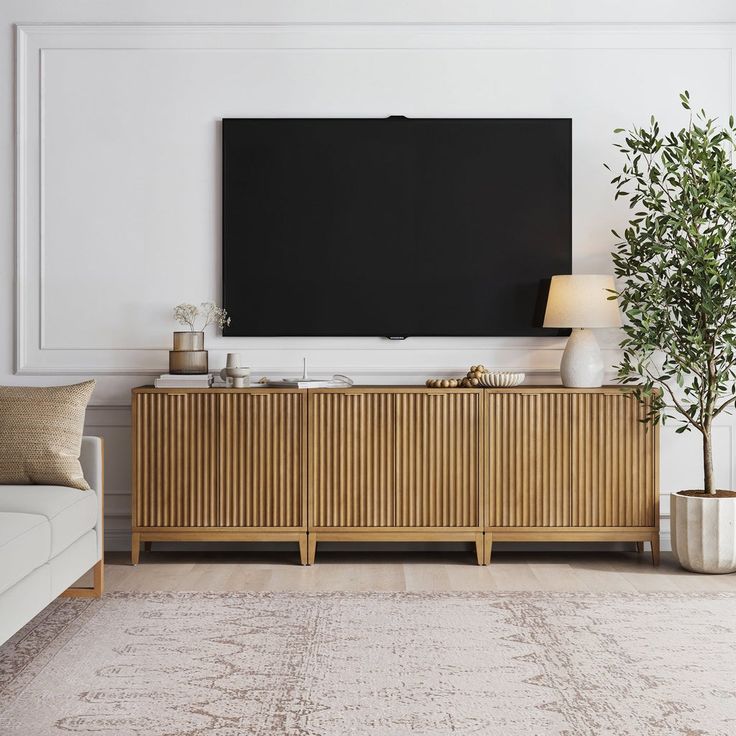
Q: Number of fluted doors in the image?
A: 6